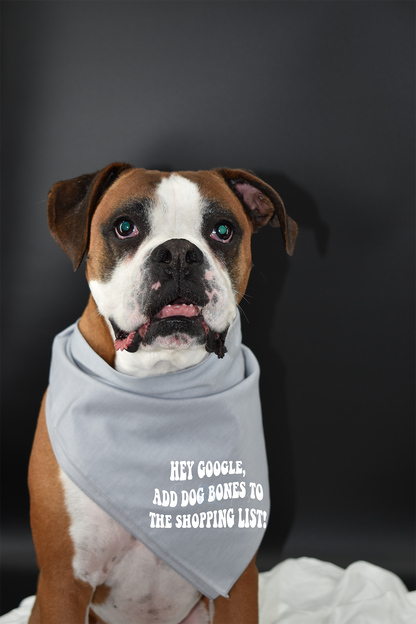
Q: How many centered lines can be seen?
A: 3